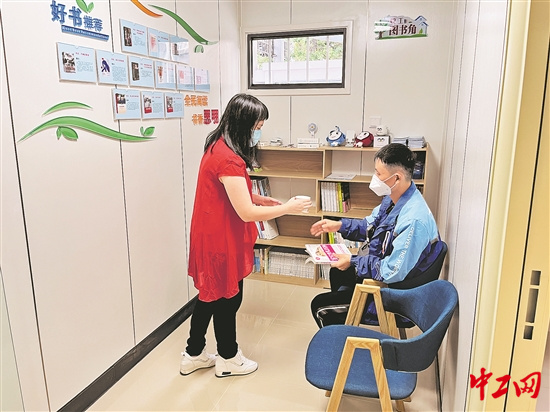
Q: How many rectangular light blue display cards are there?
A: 12